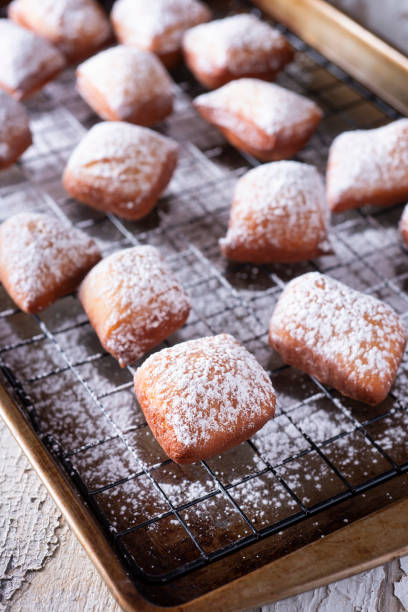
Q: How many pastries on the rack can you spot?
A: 15